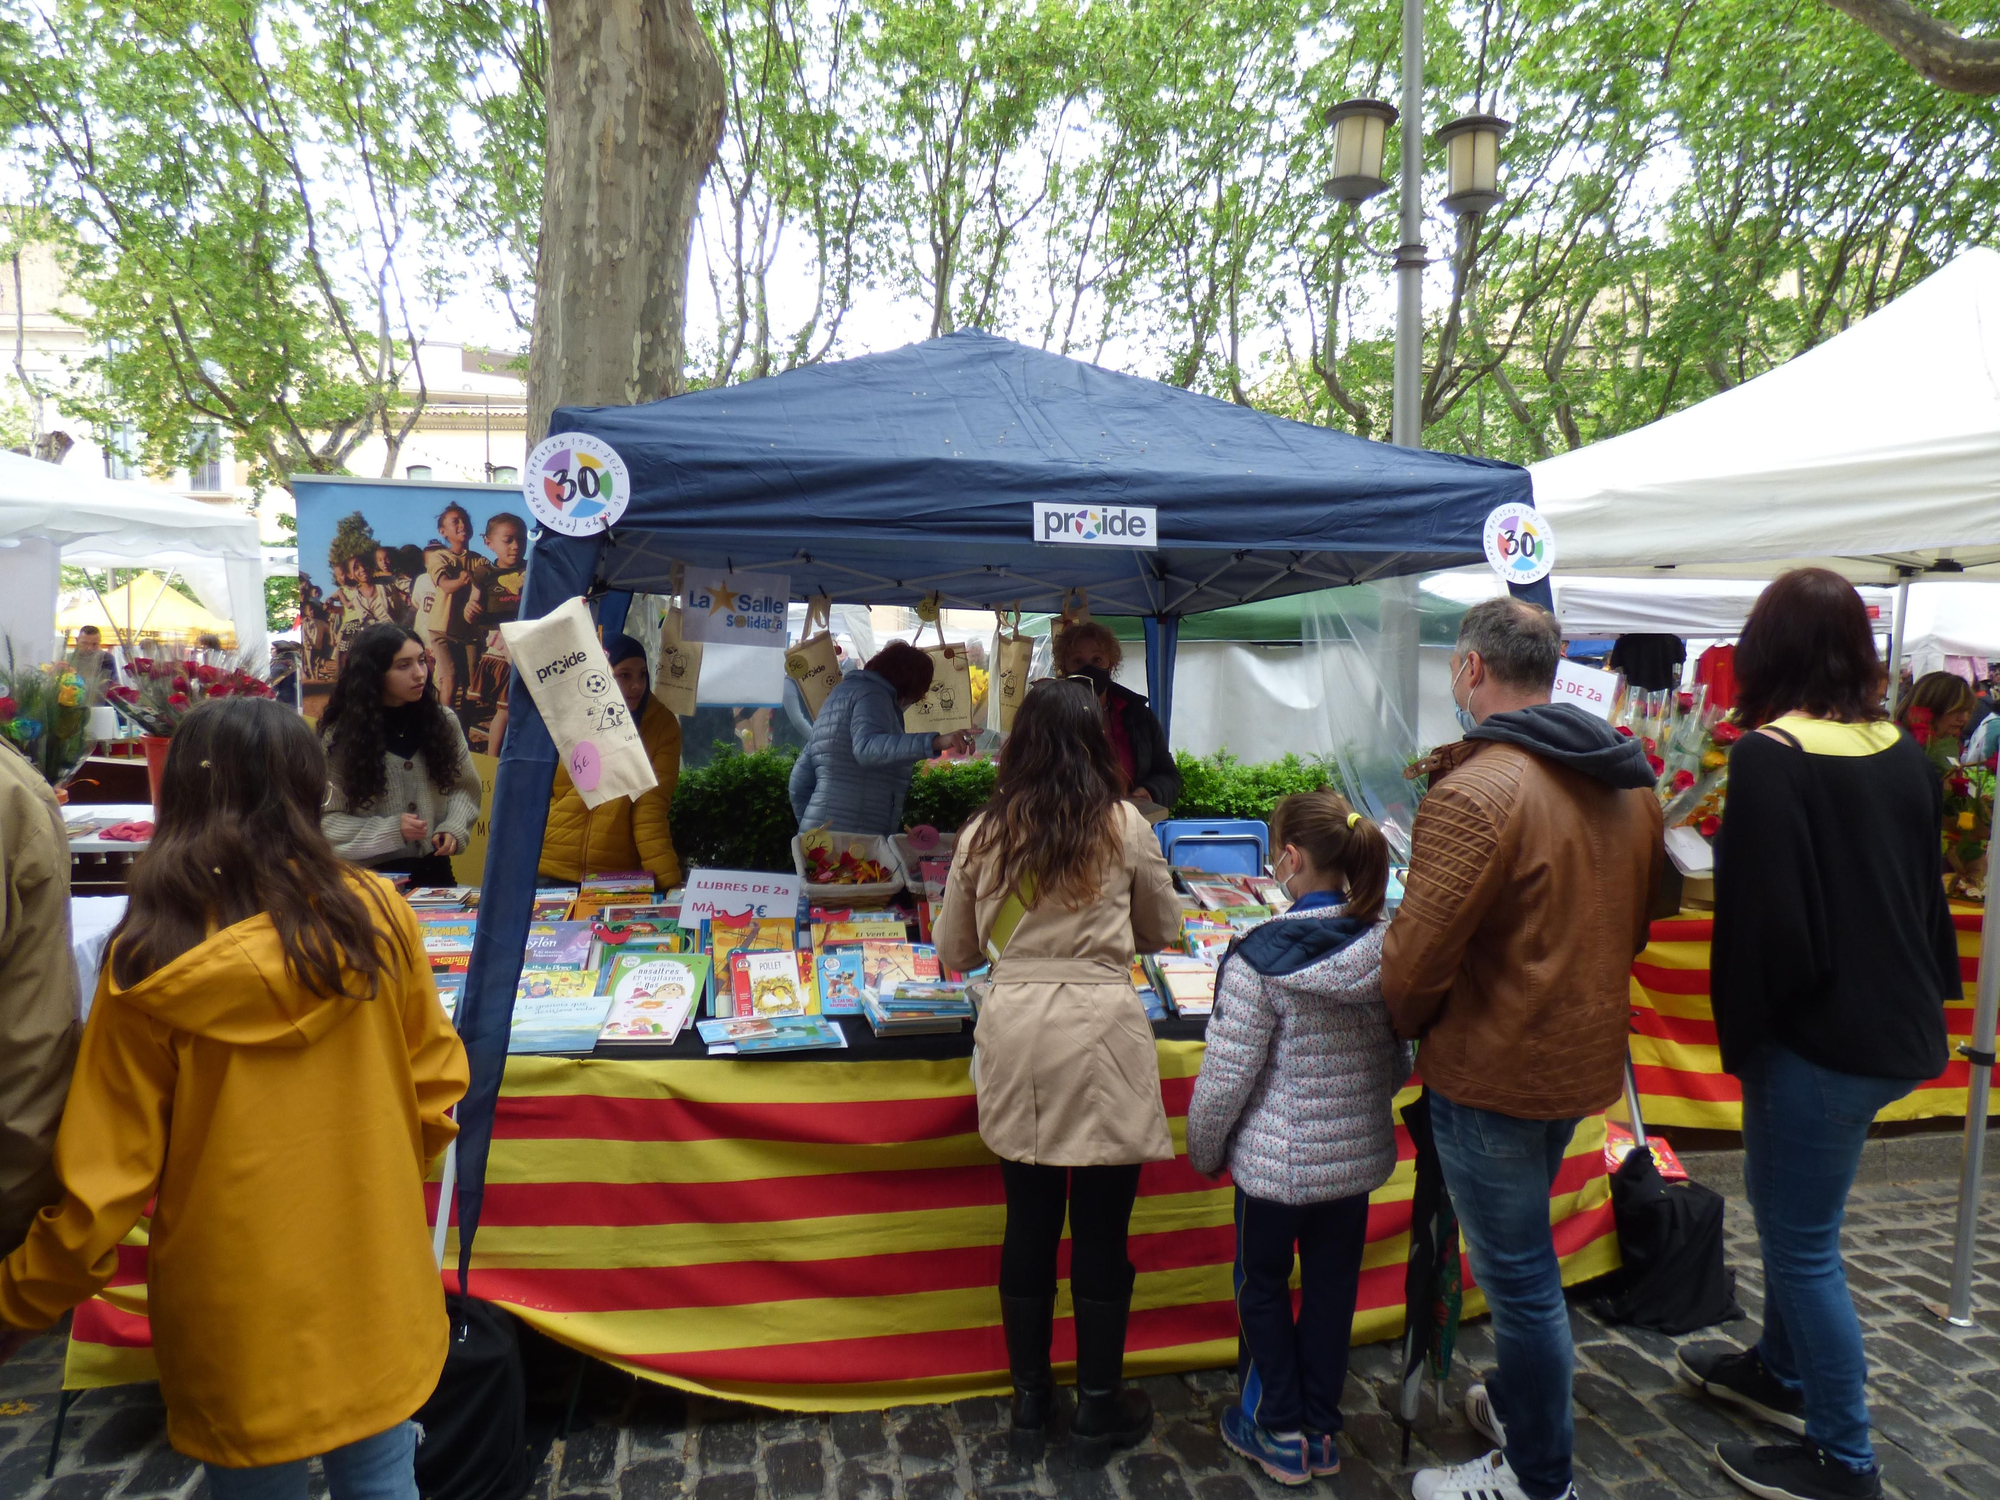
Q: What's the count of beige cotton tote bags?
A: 6